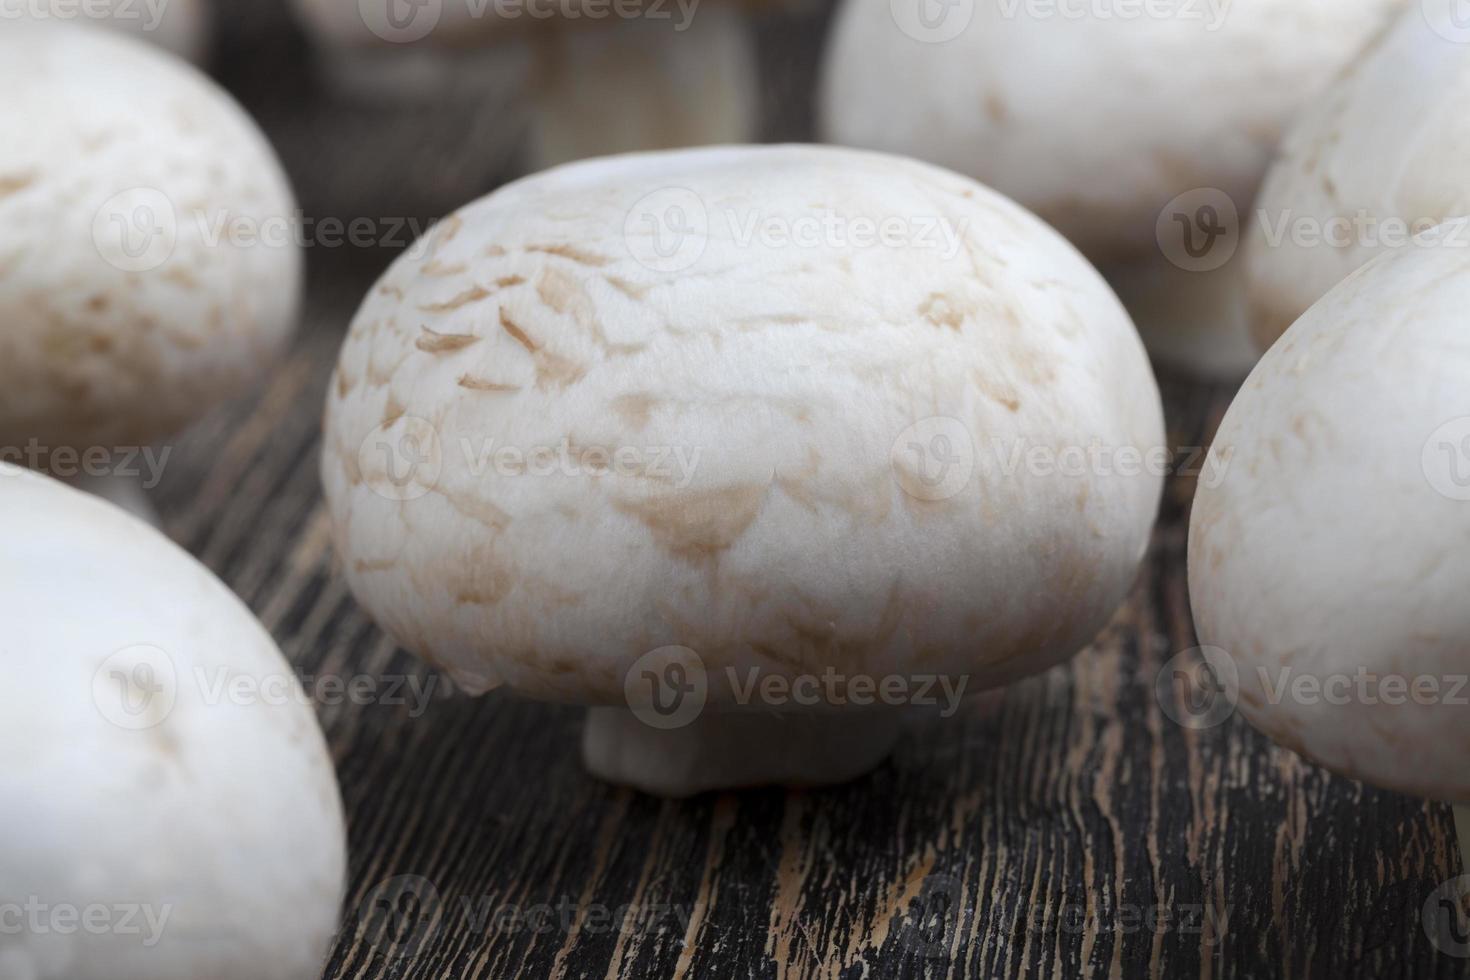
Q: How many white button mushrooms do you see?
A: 8